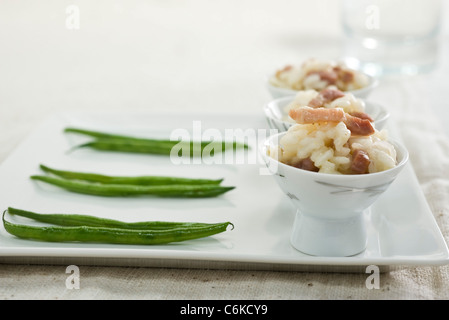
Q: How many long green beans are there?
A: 6